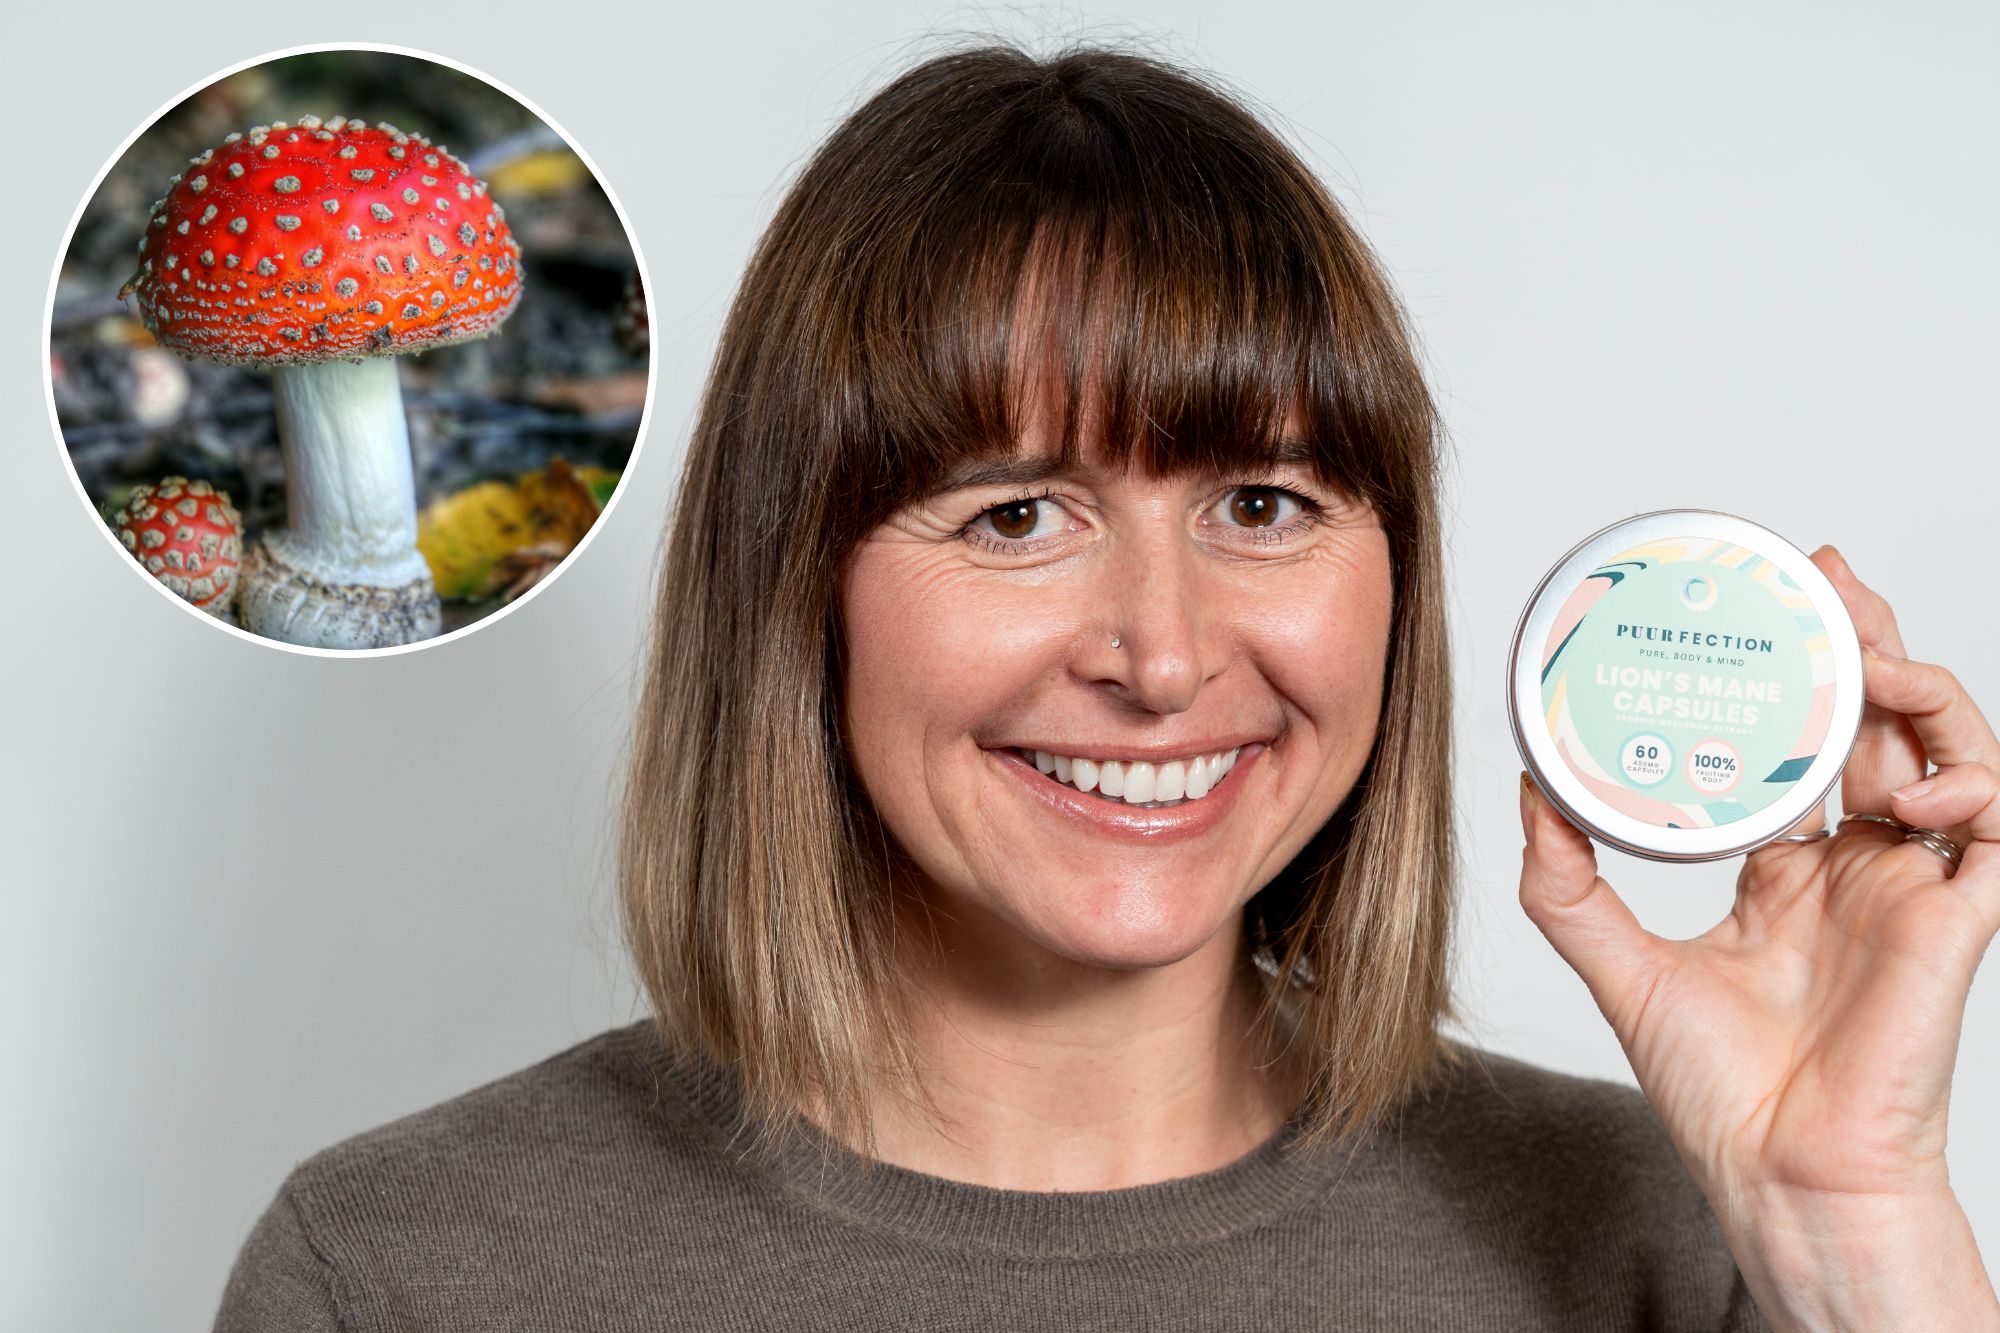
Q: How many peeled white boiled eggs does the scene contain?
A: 0